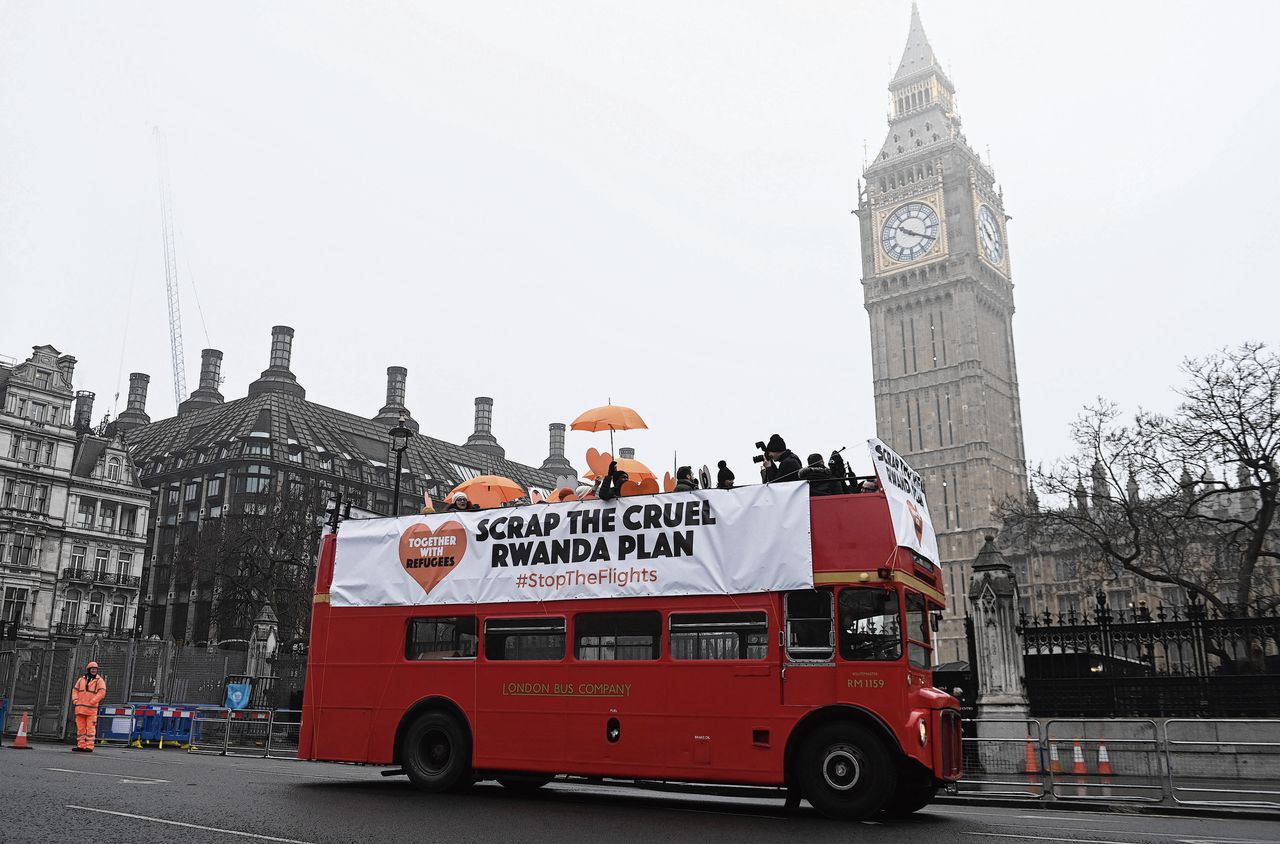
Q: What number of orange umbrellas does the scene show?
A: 3